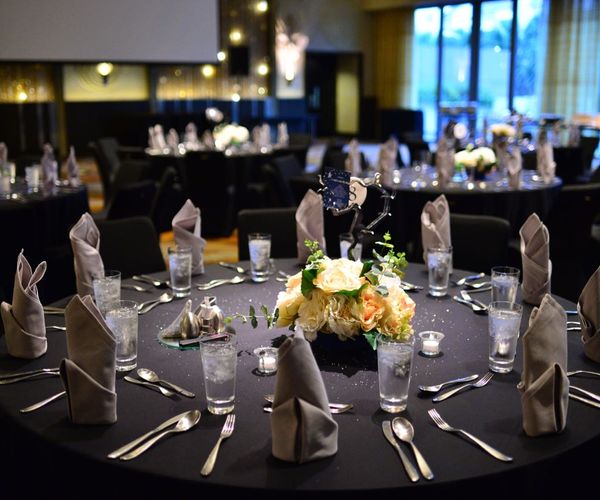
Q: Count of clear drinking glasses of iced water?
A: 10